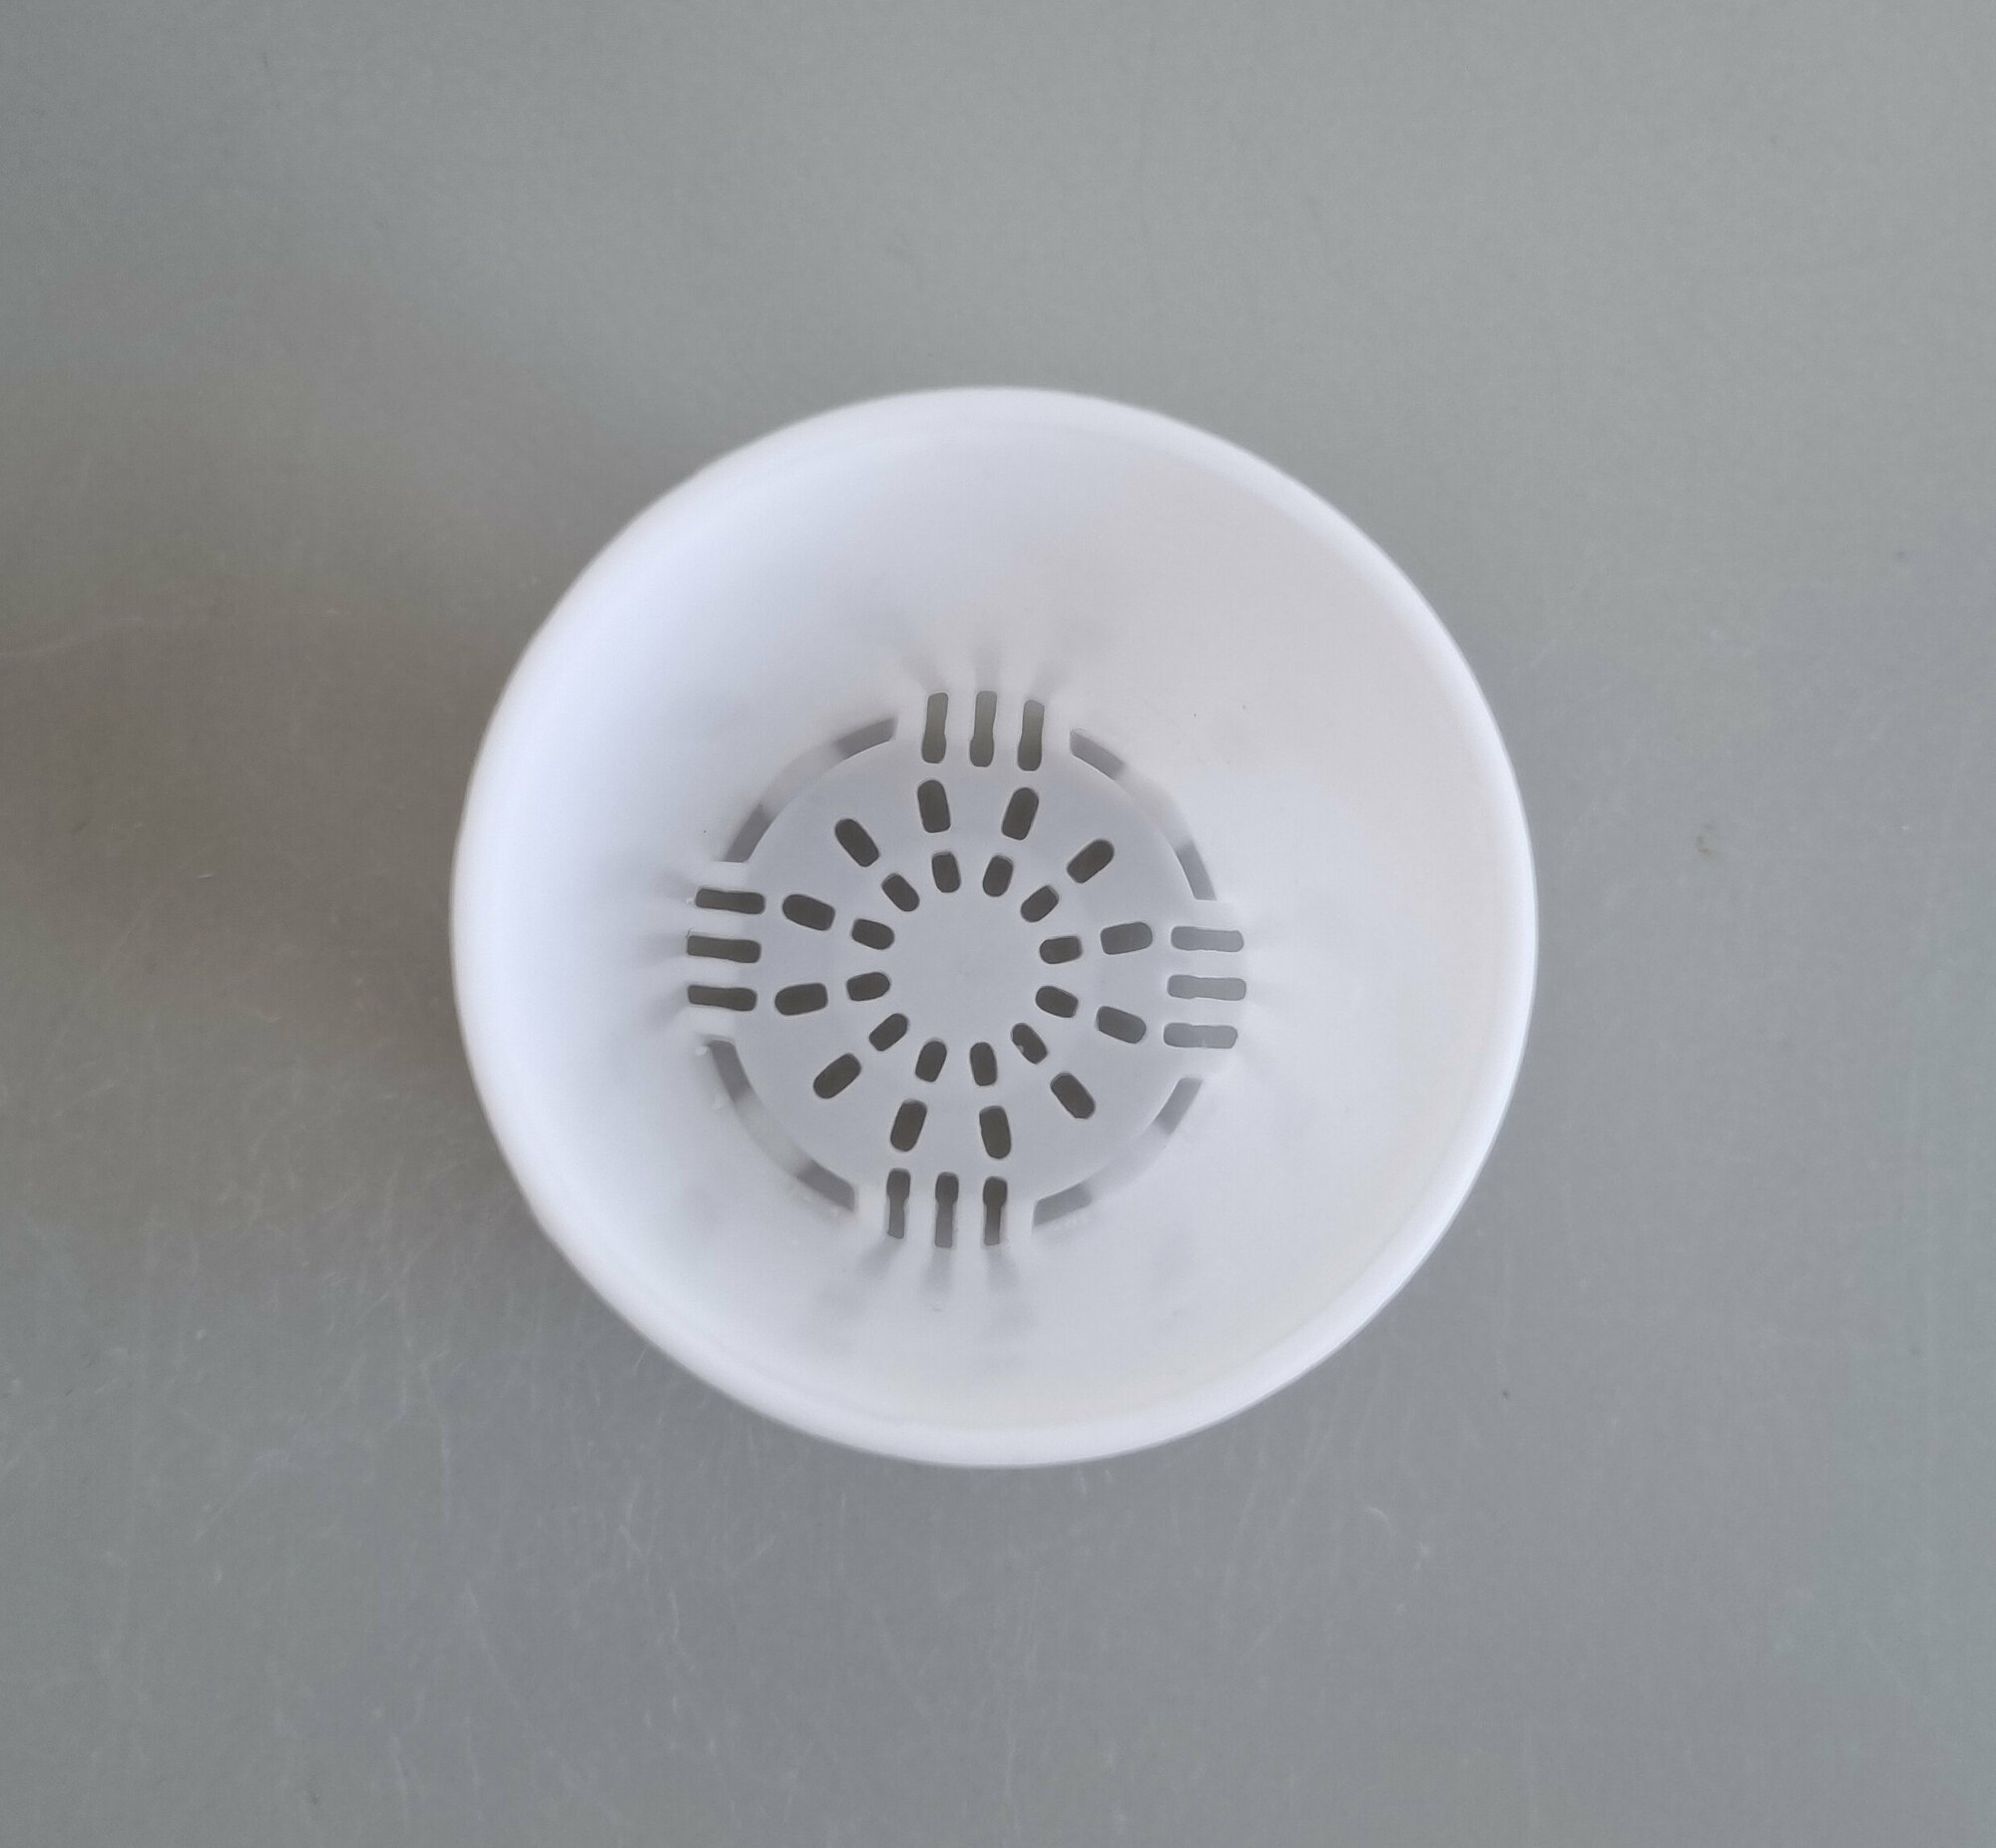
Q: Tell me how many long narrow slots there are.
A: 12